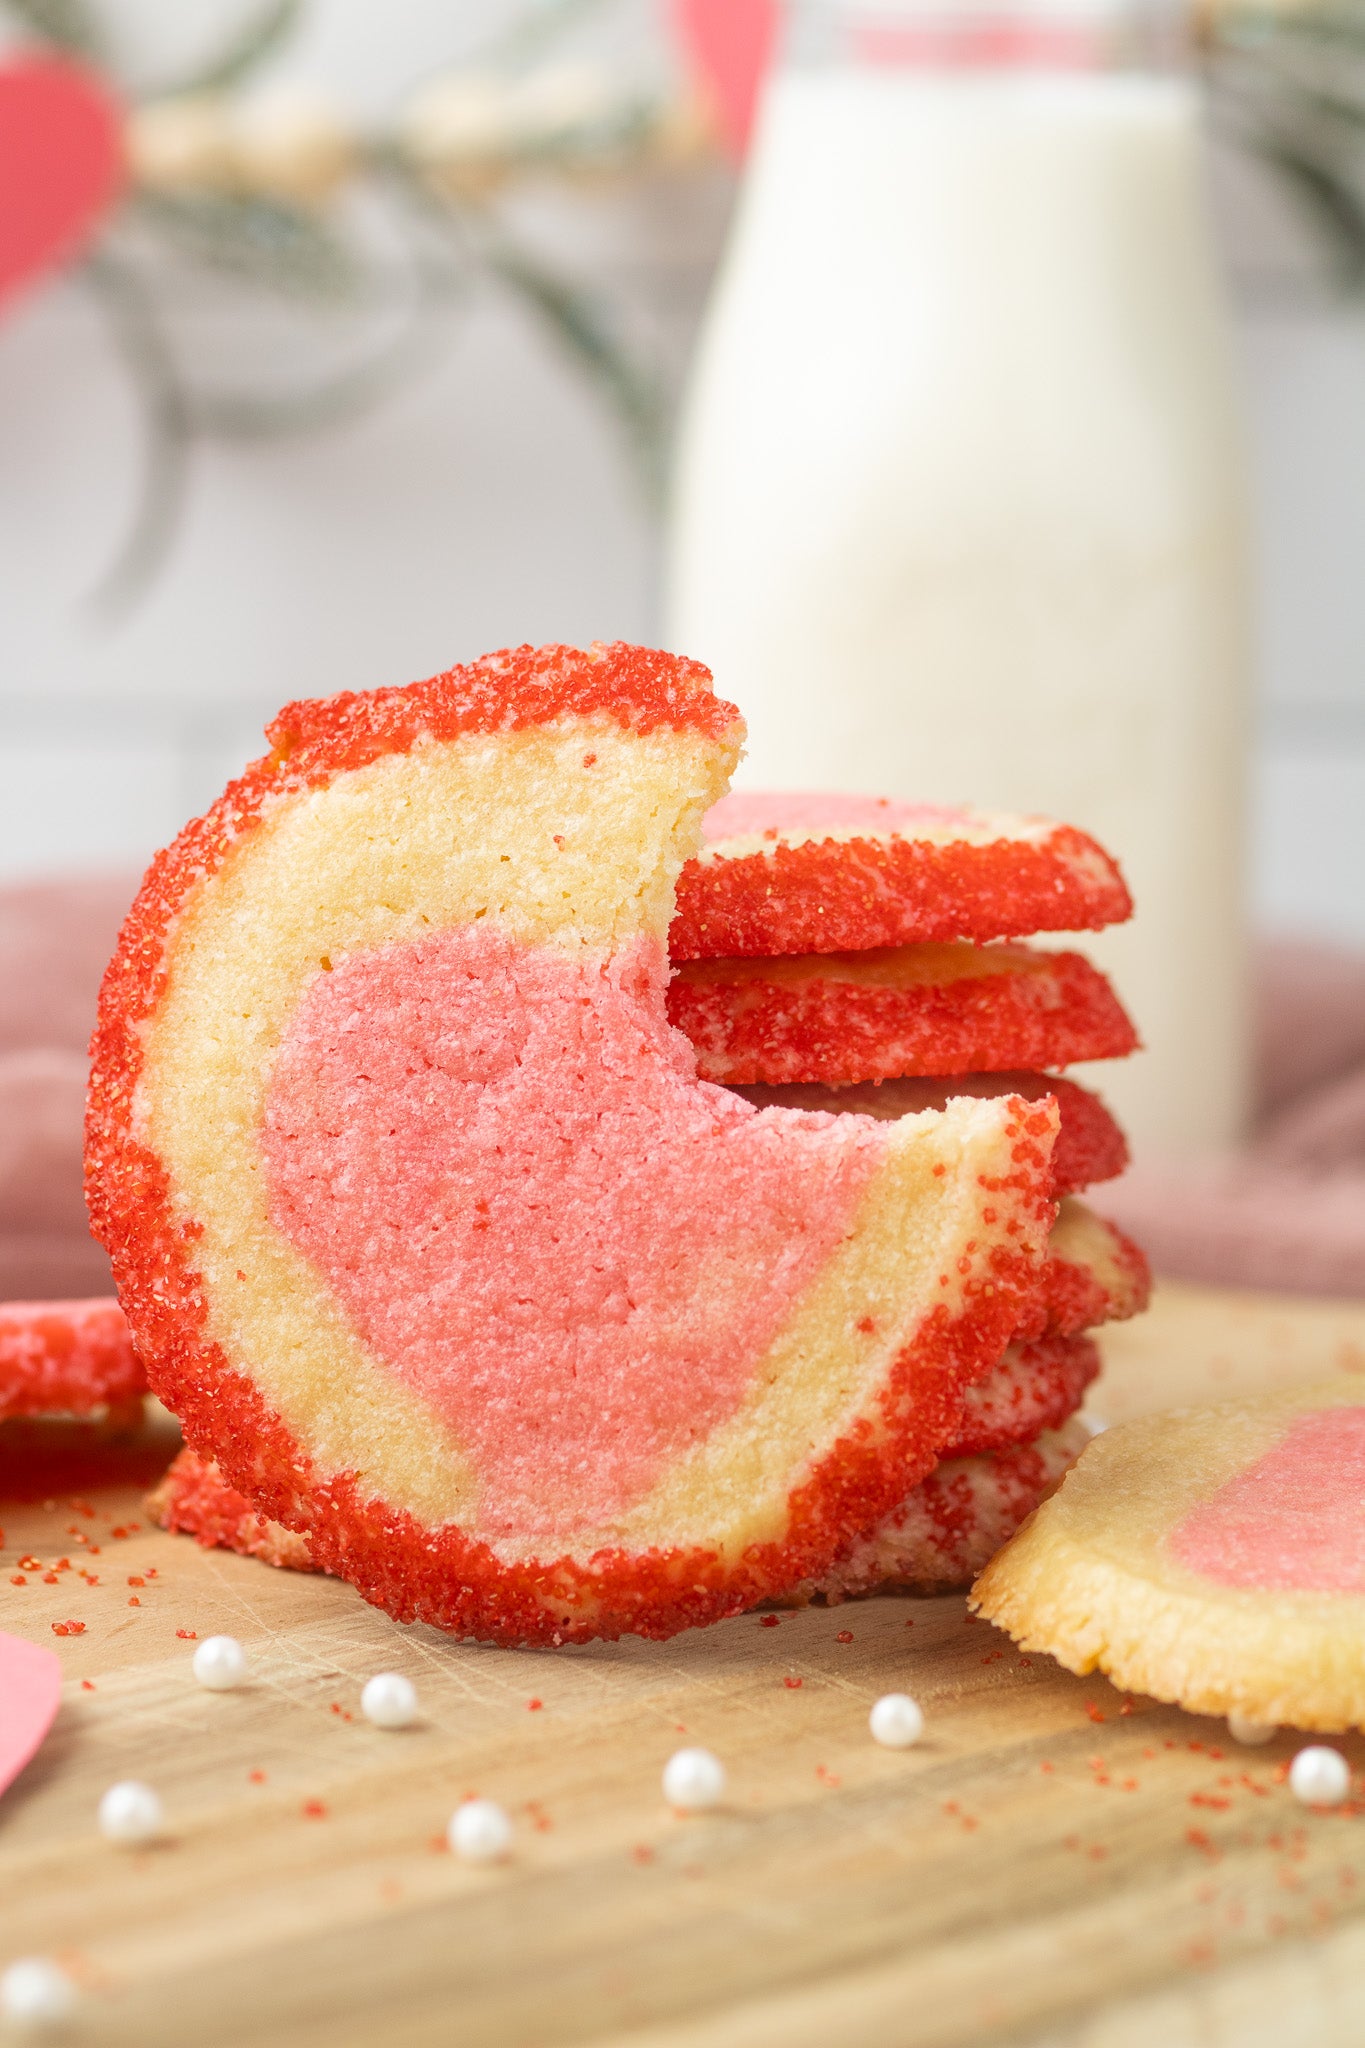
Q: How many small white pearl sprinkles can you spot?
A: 9